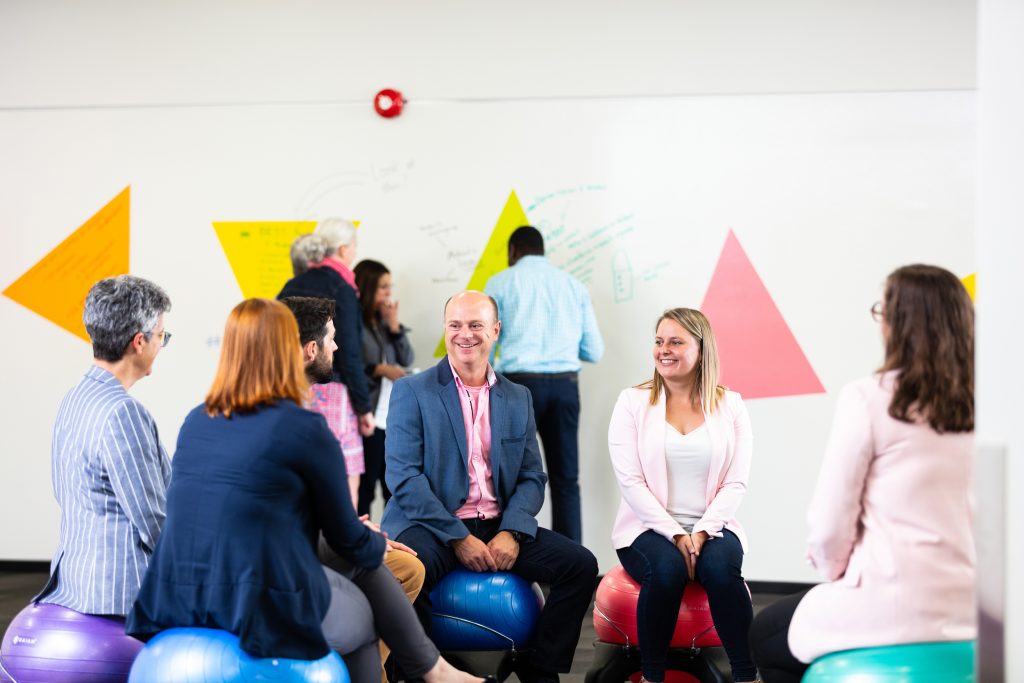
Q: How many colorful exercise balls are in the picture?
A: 5